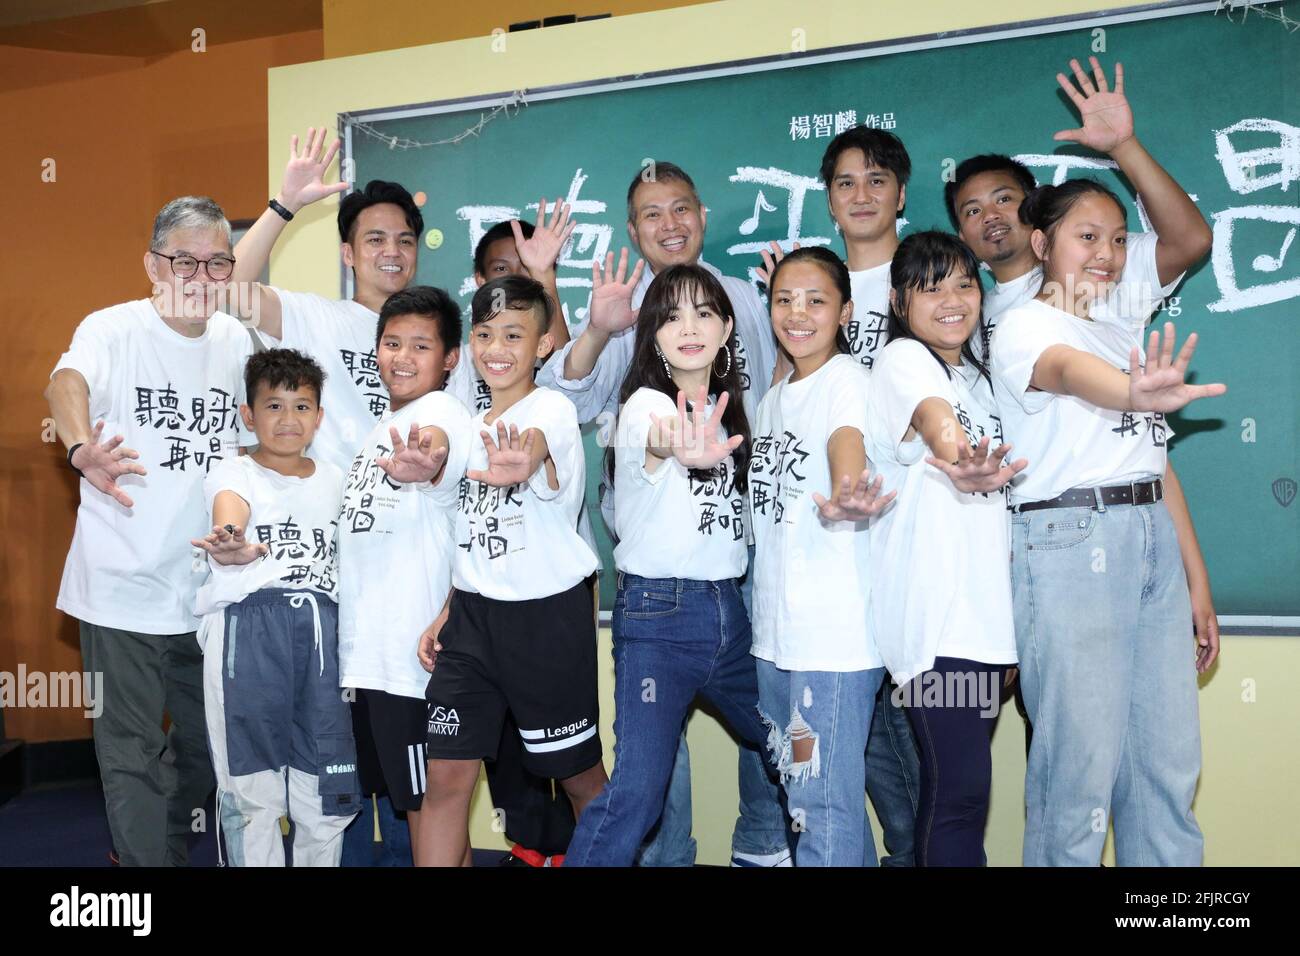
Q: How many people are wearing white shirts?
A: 13